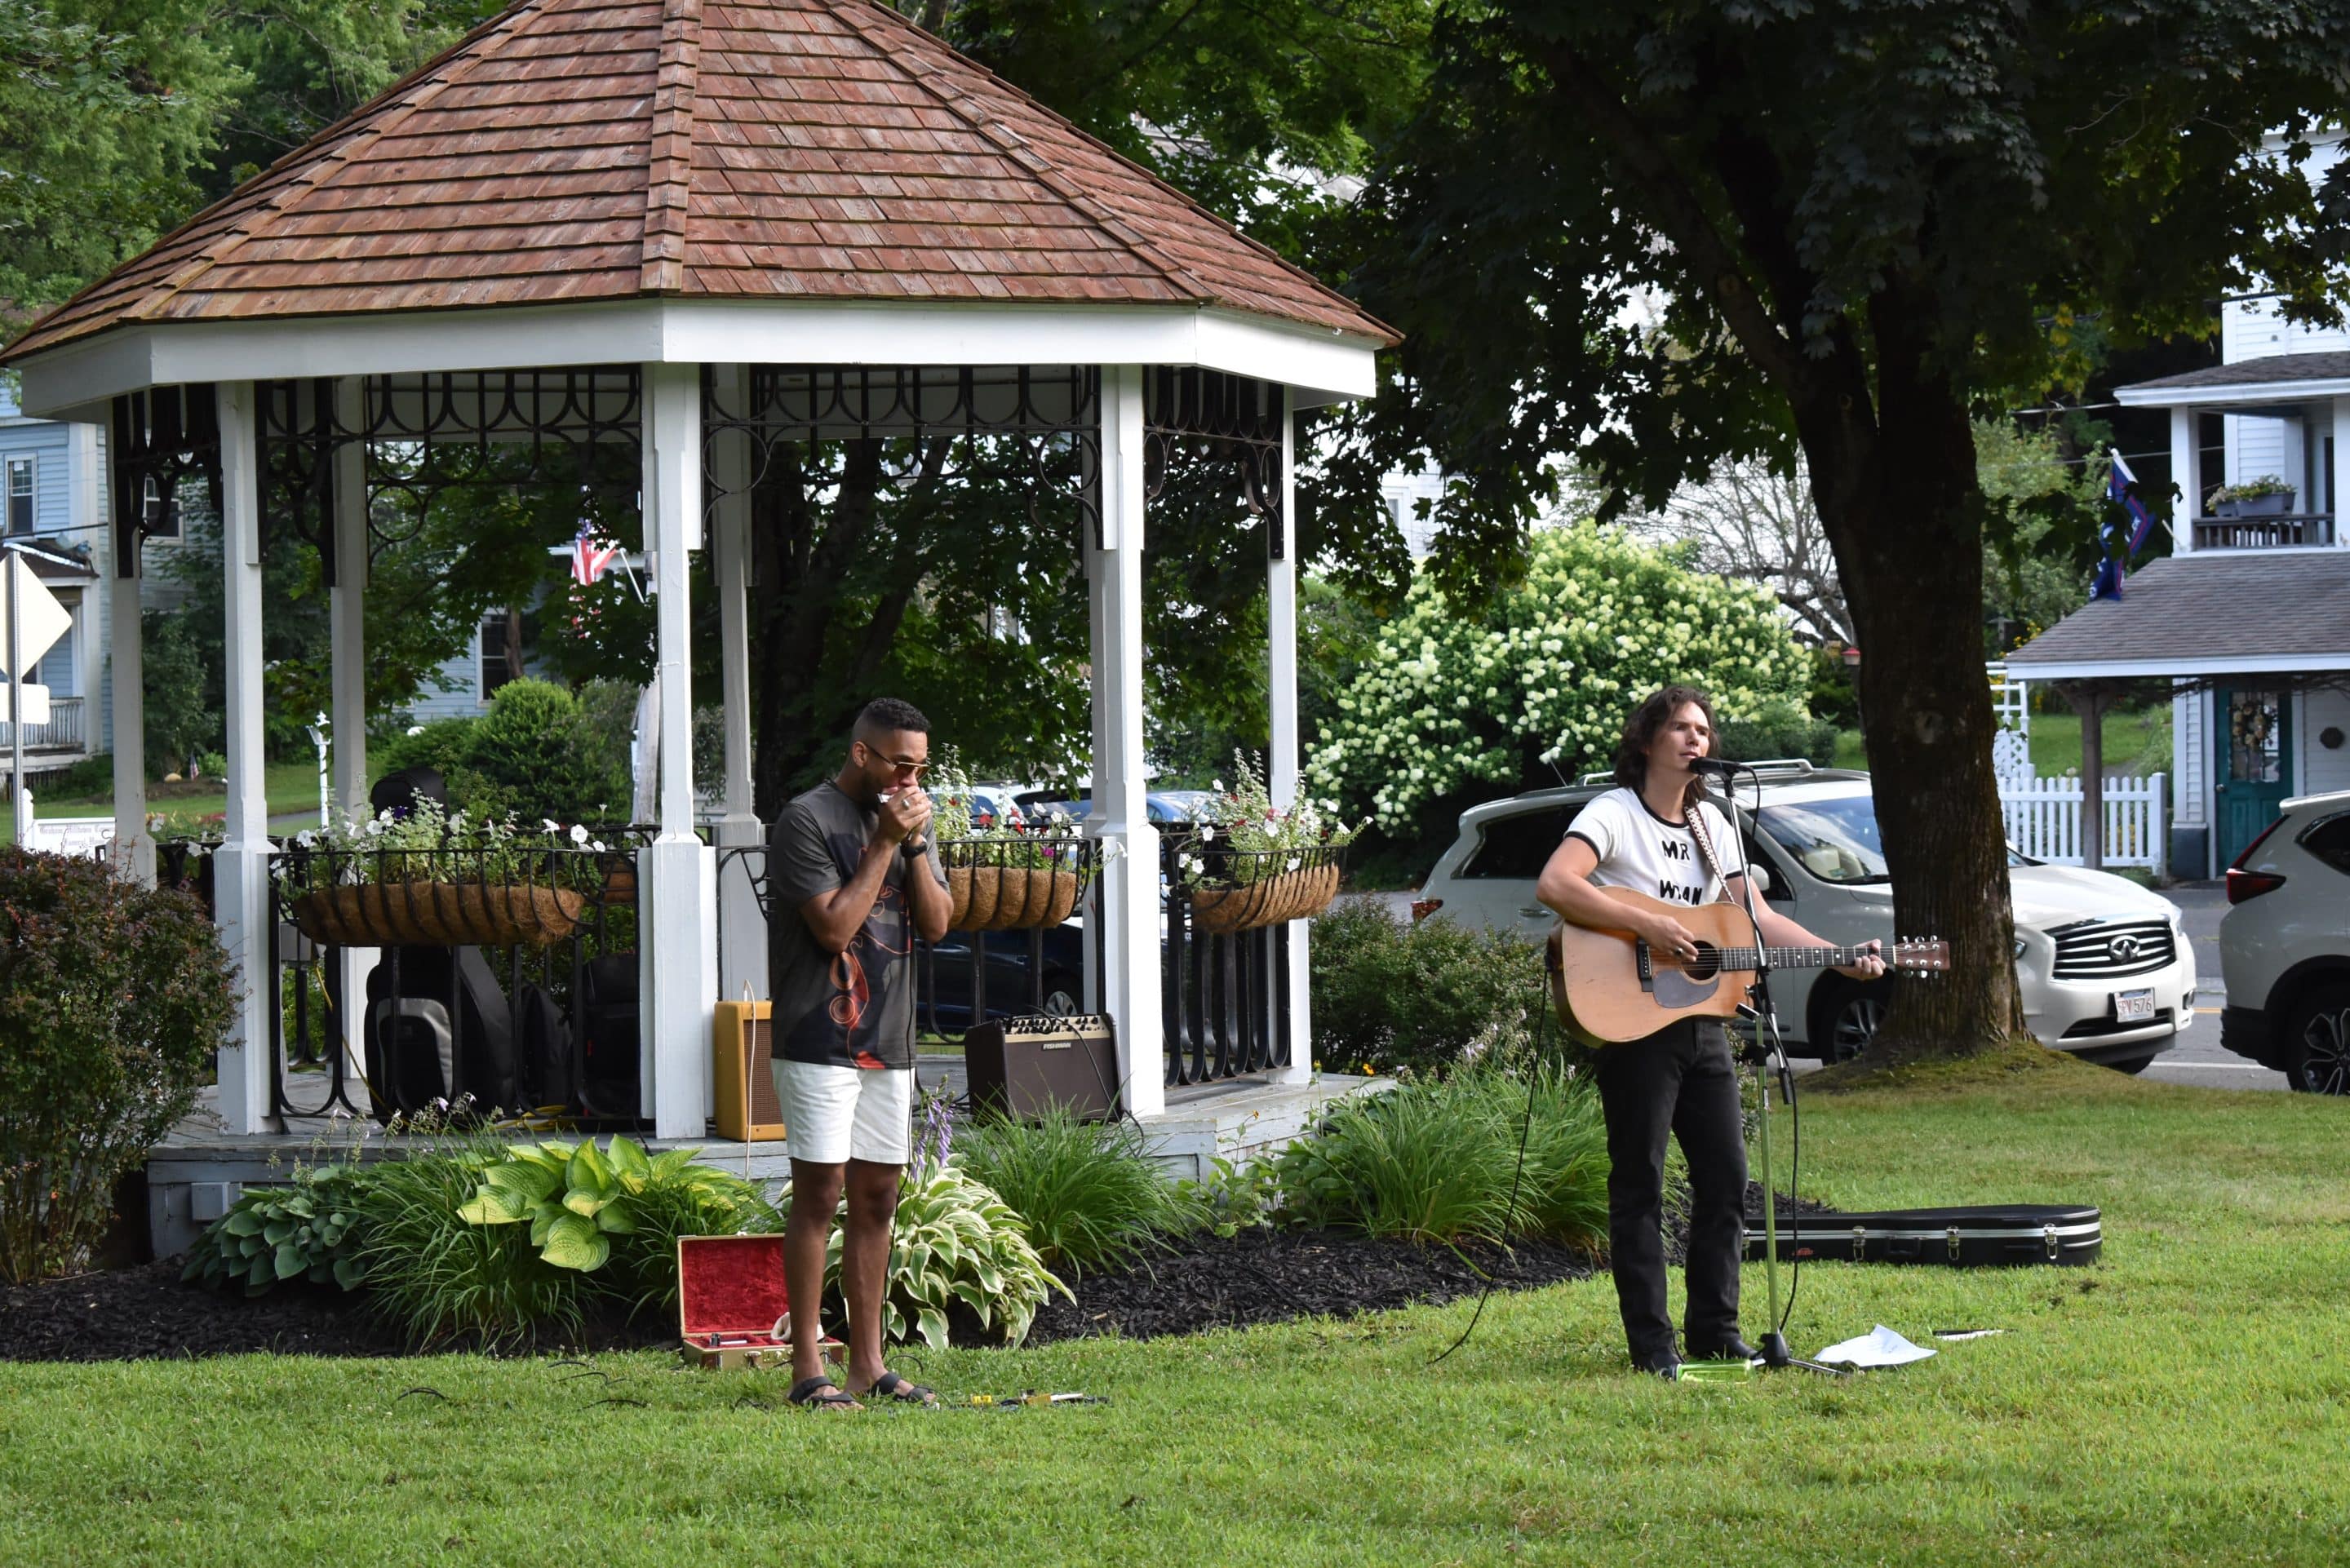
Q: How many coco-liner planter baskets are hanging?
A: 3